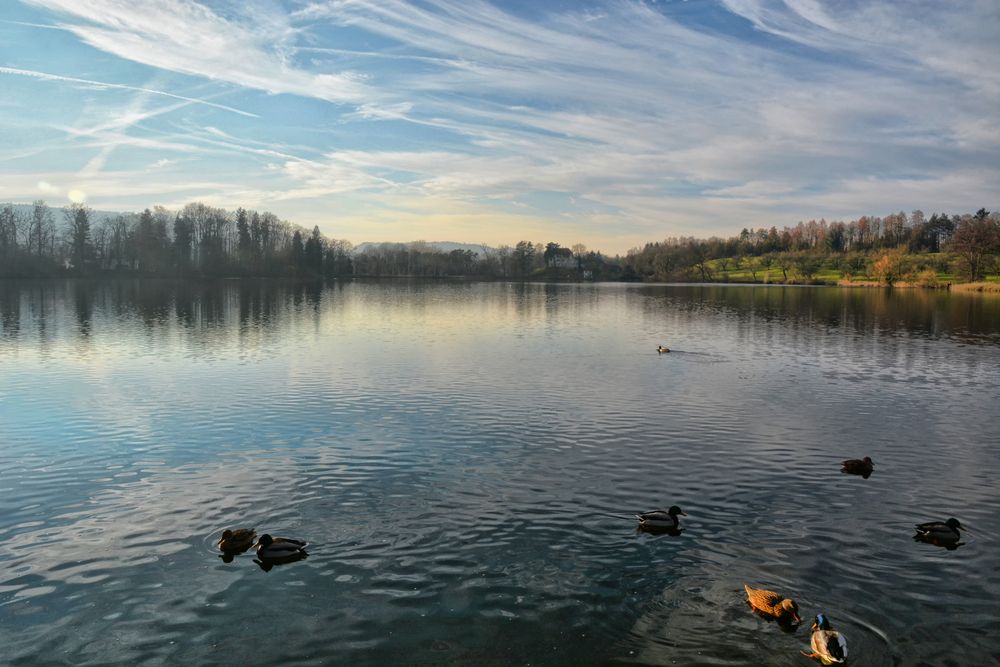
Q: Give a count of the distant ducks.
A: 1